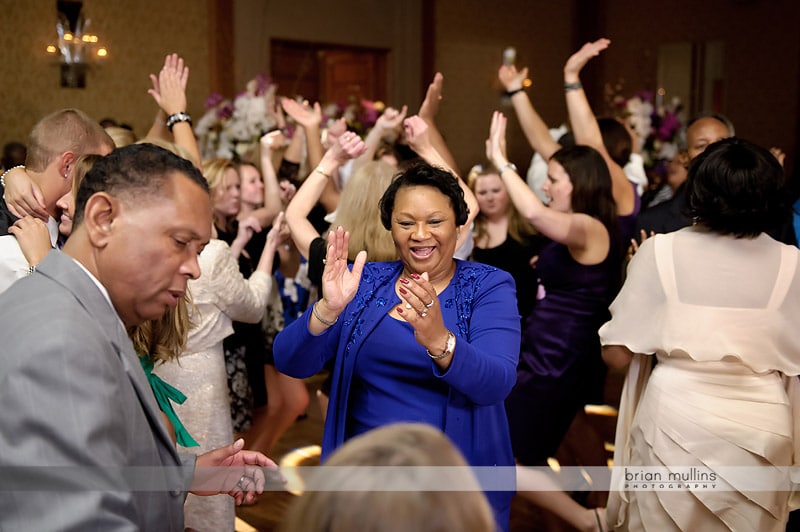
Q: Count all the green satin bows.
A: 1